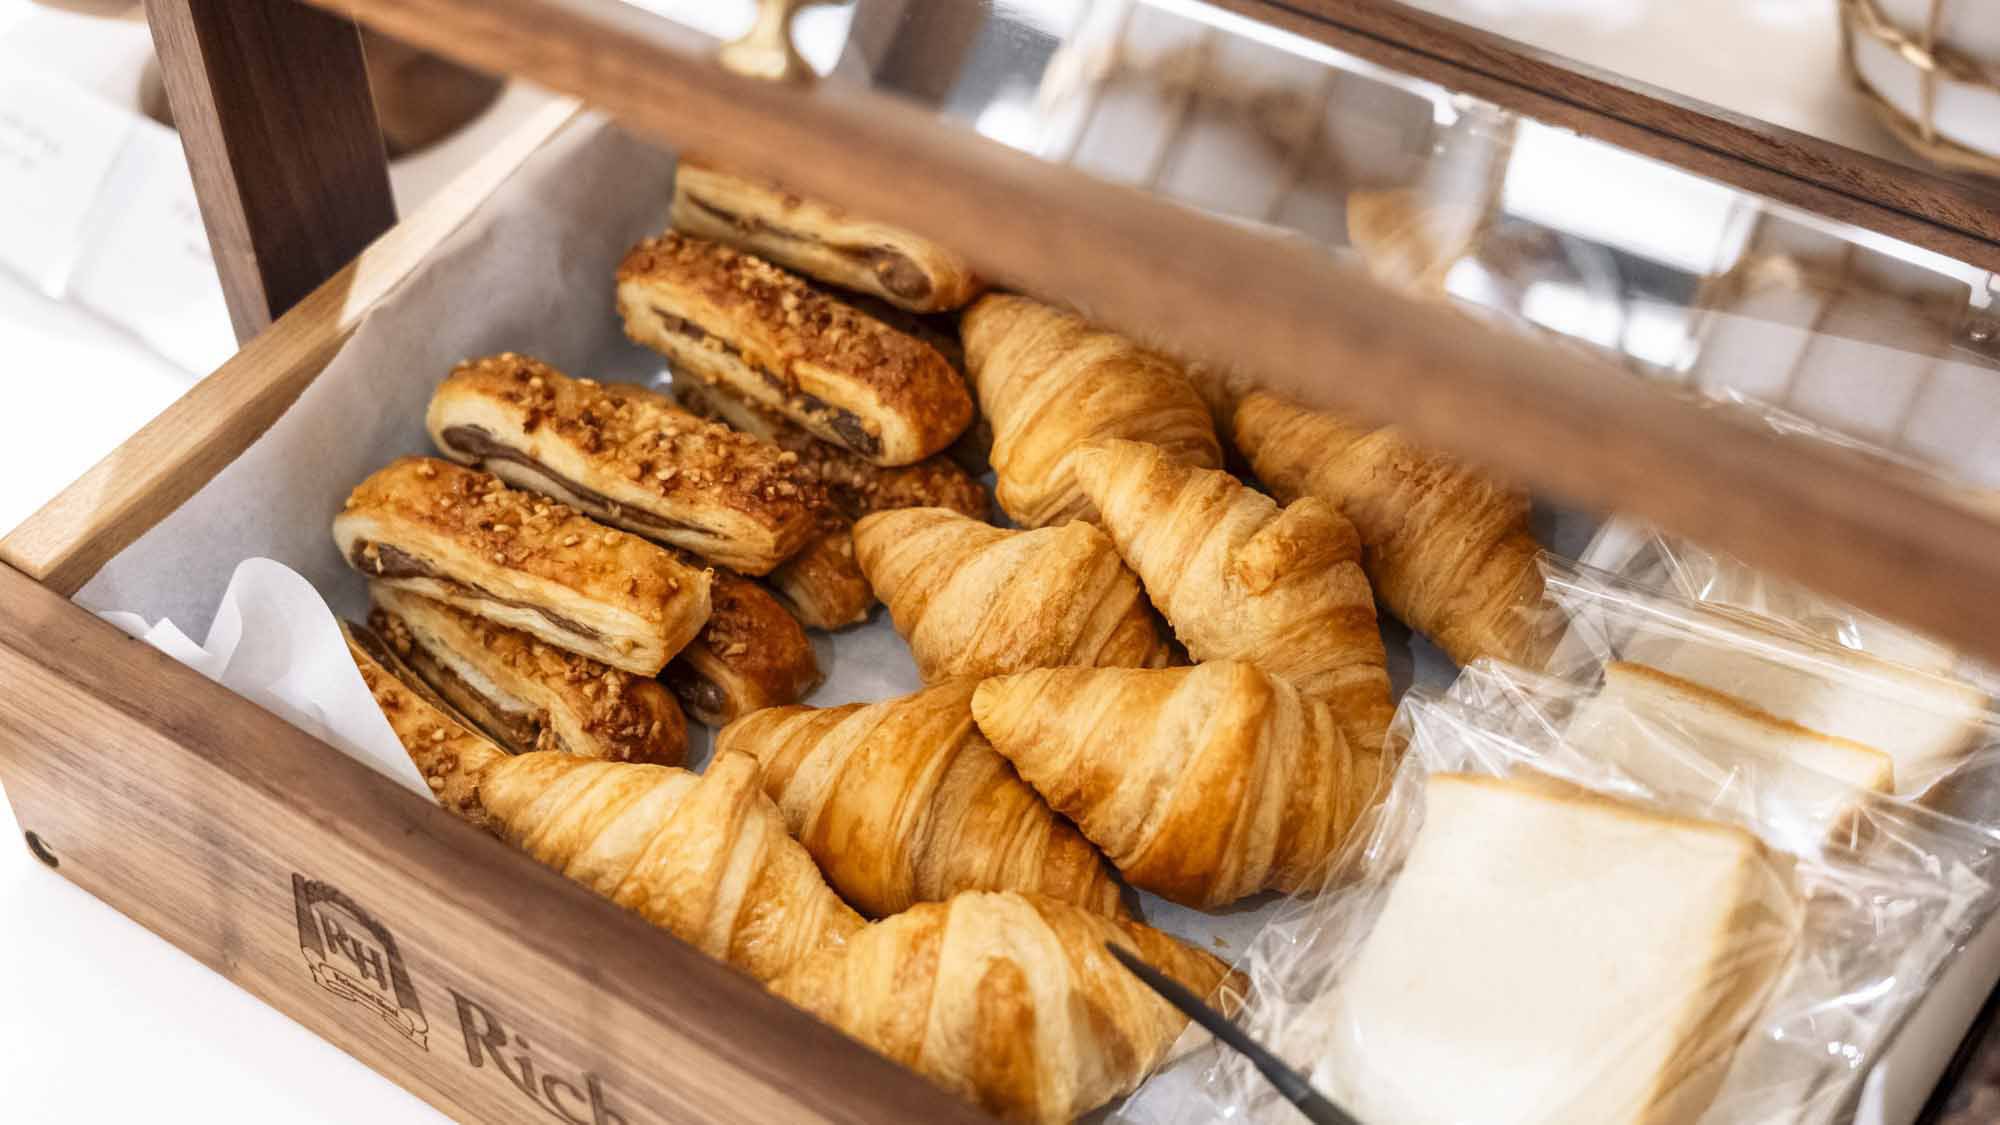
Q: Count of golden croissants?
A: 8